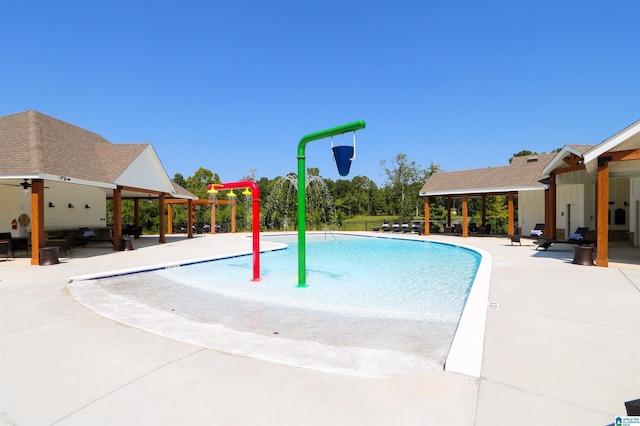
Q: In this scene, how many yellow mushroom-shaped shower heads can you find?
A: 3